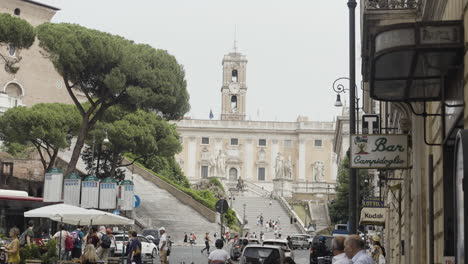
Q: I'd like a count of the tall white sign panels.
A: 5